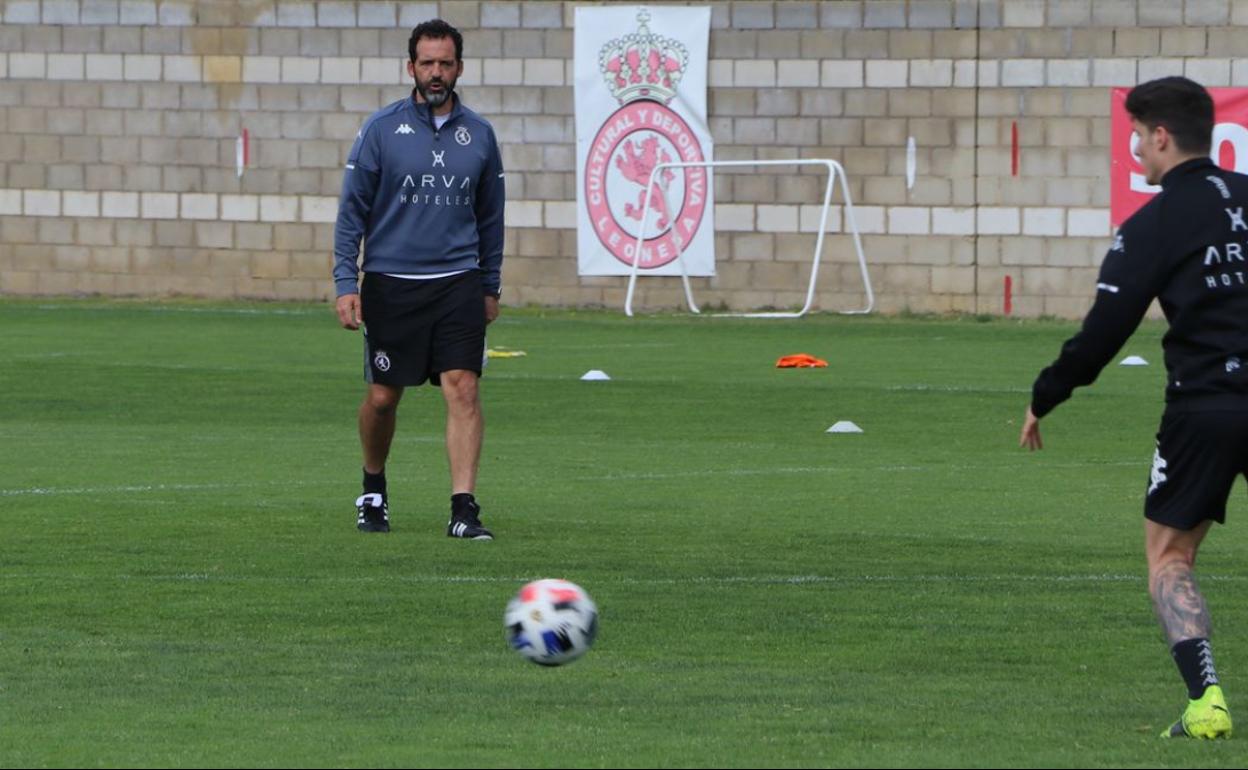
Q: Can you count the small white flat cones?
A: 3